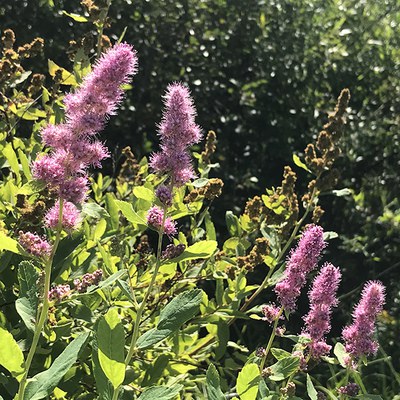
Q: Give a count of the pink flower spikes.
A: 5